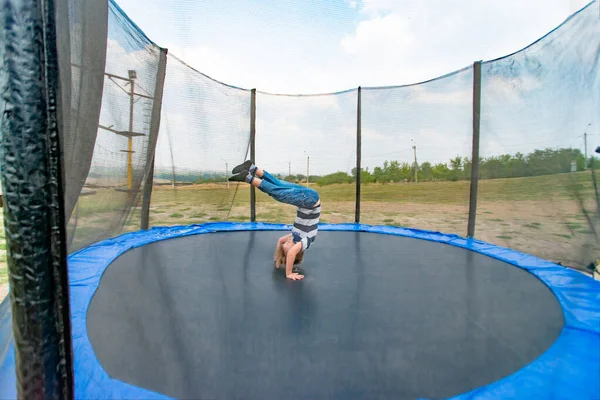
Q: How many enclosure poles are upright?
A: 5